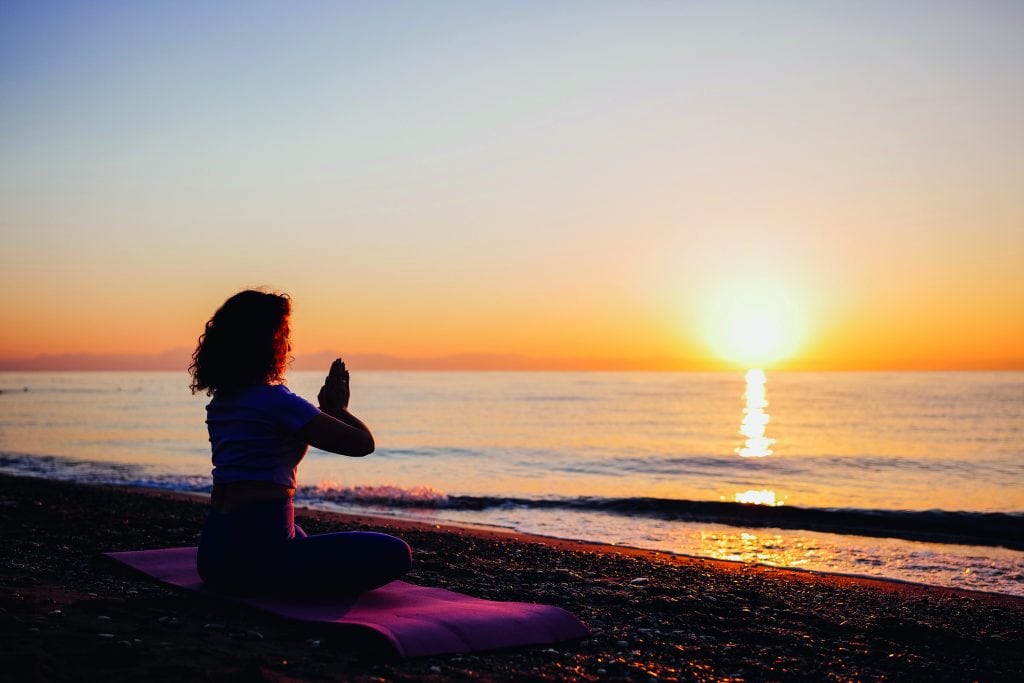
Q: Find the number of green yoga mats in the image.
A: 0